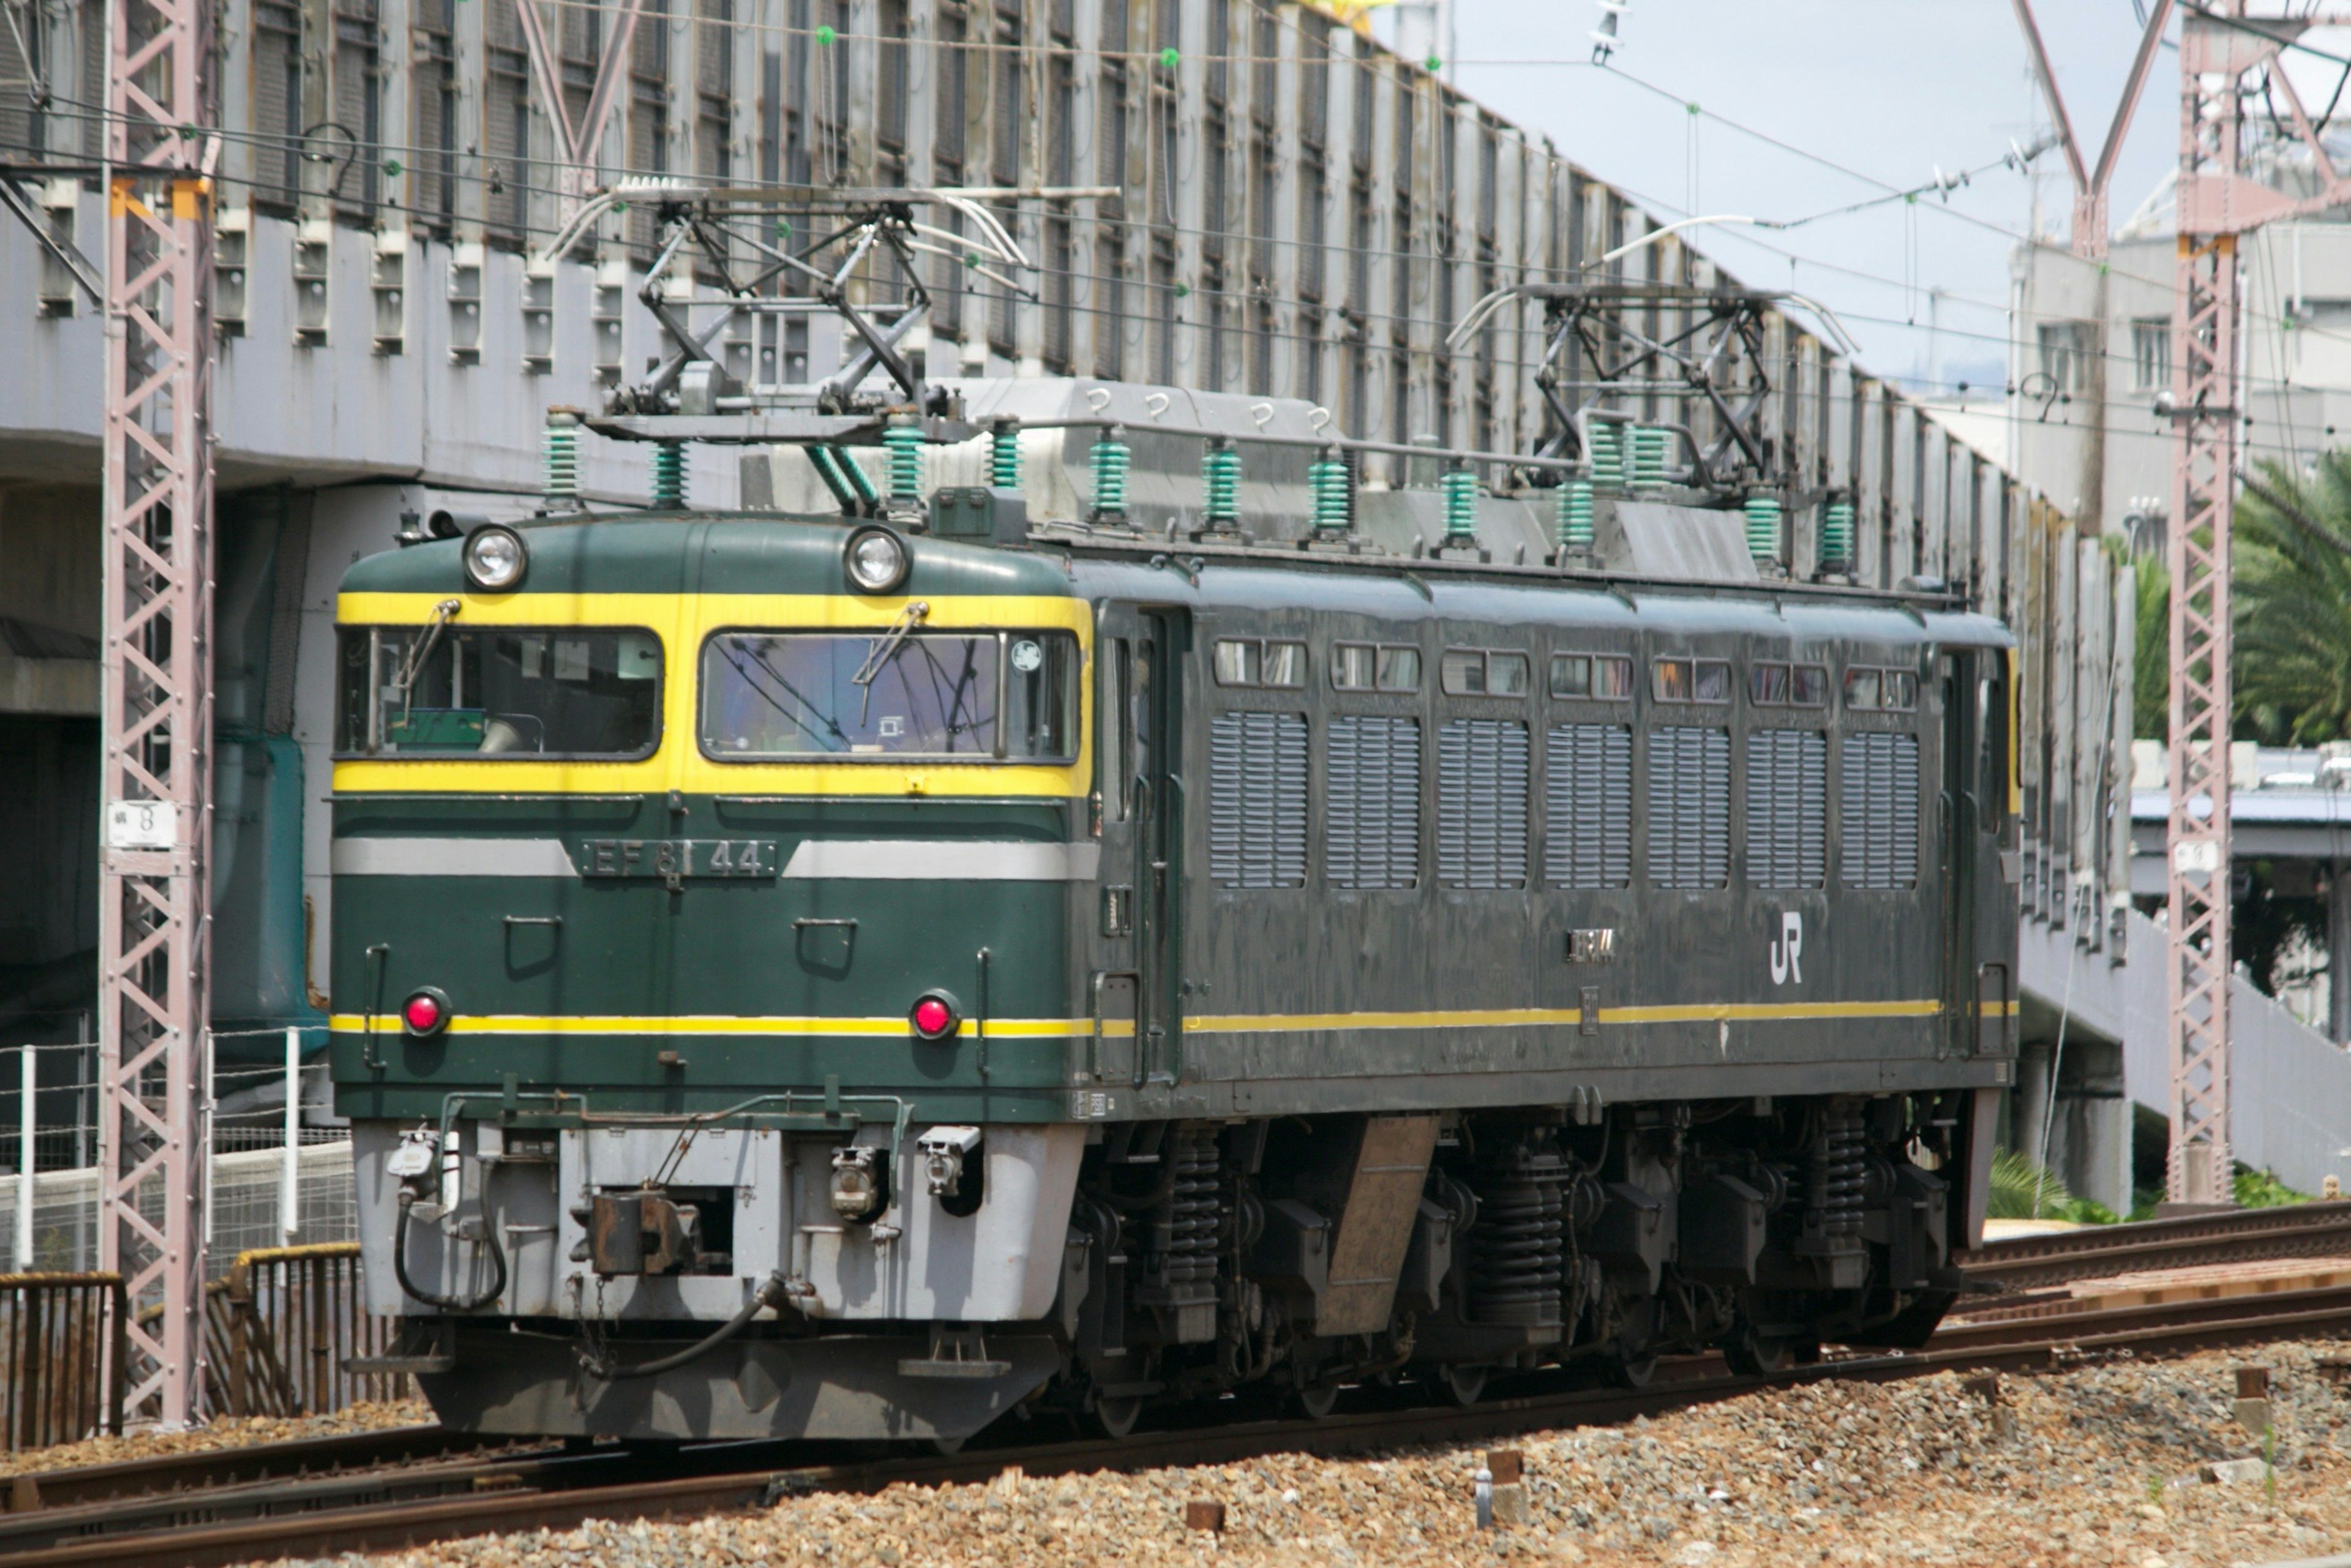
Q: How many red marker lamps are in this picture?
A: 2